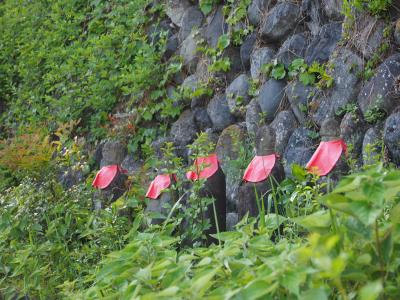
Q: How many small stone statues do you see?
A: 5